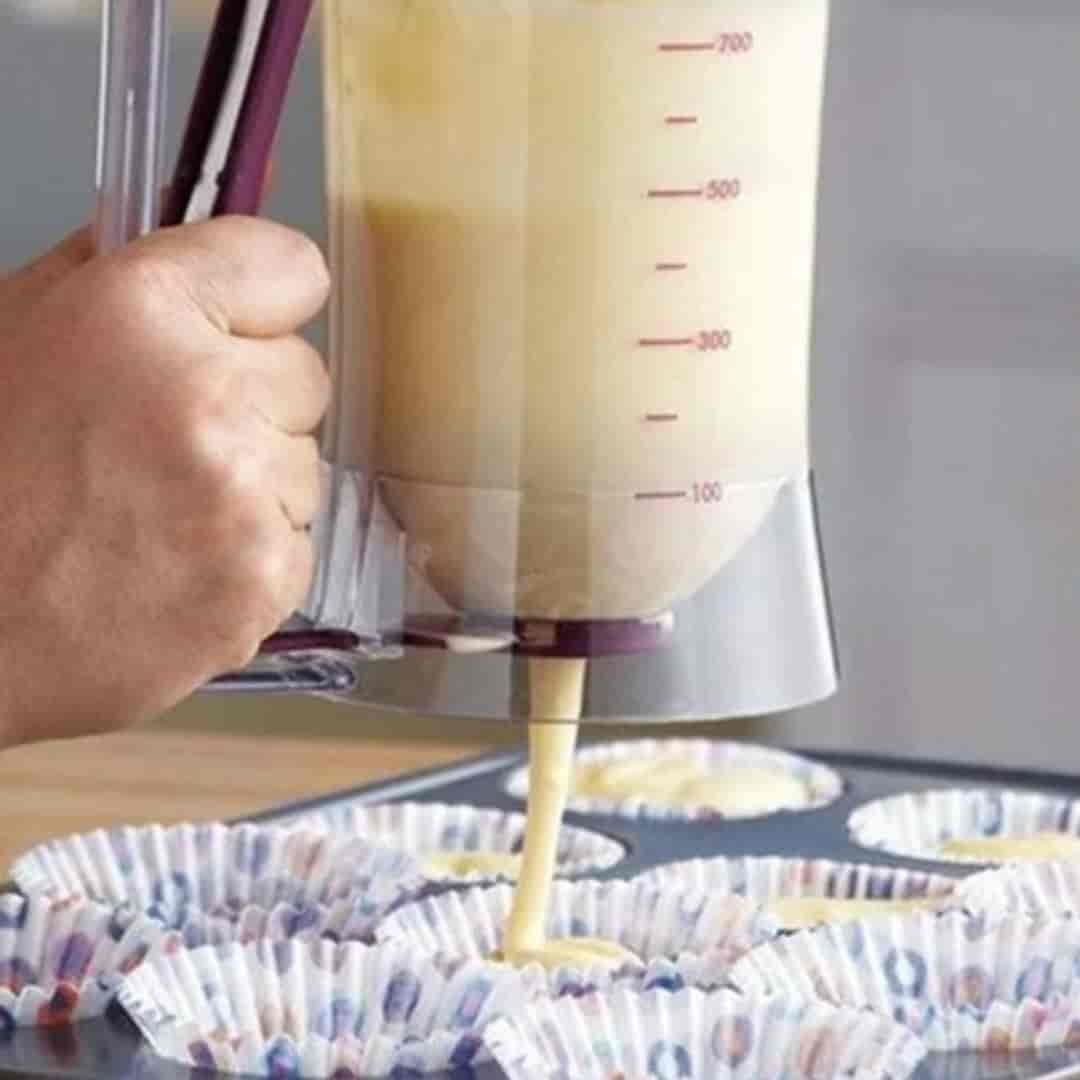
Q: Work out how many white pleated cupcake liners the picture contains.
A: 11